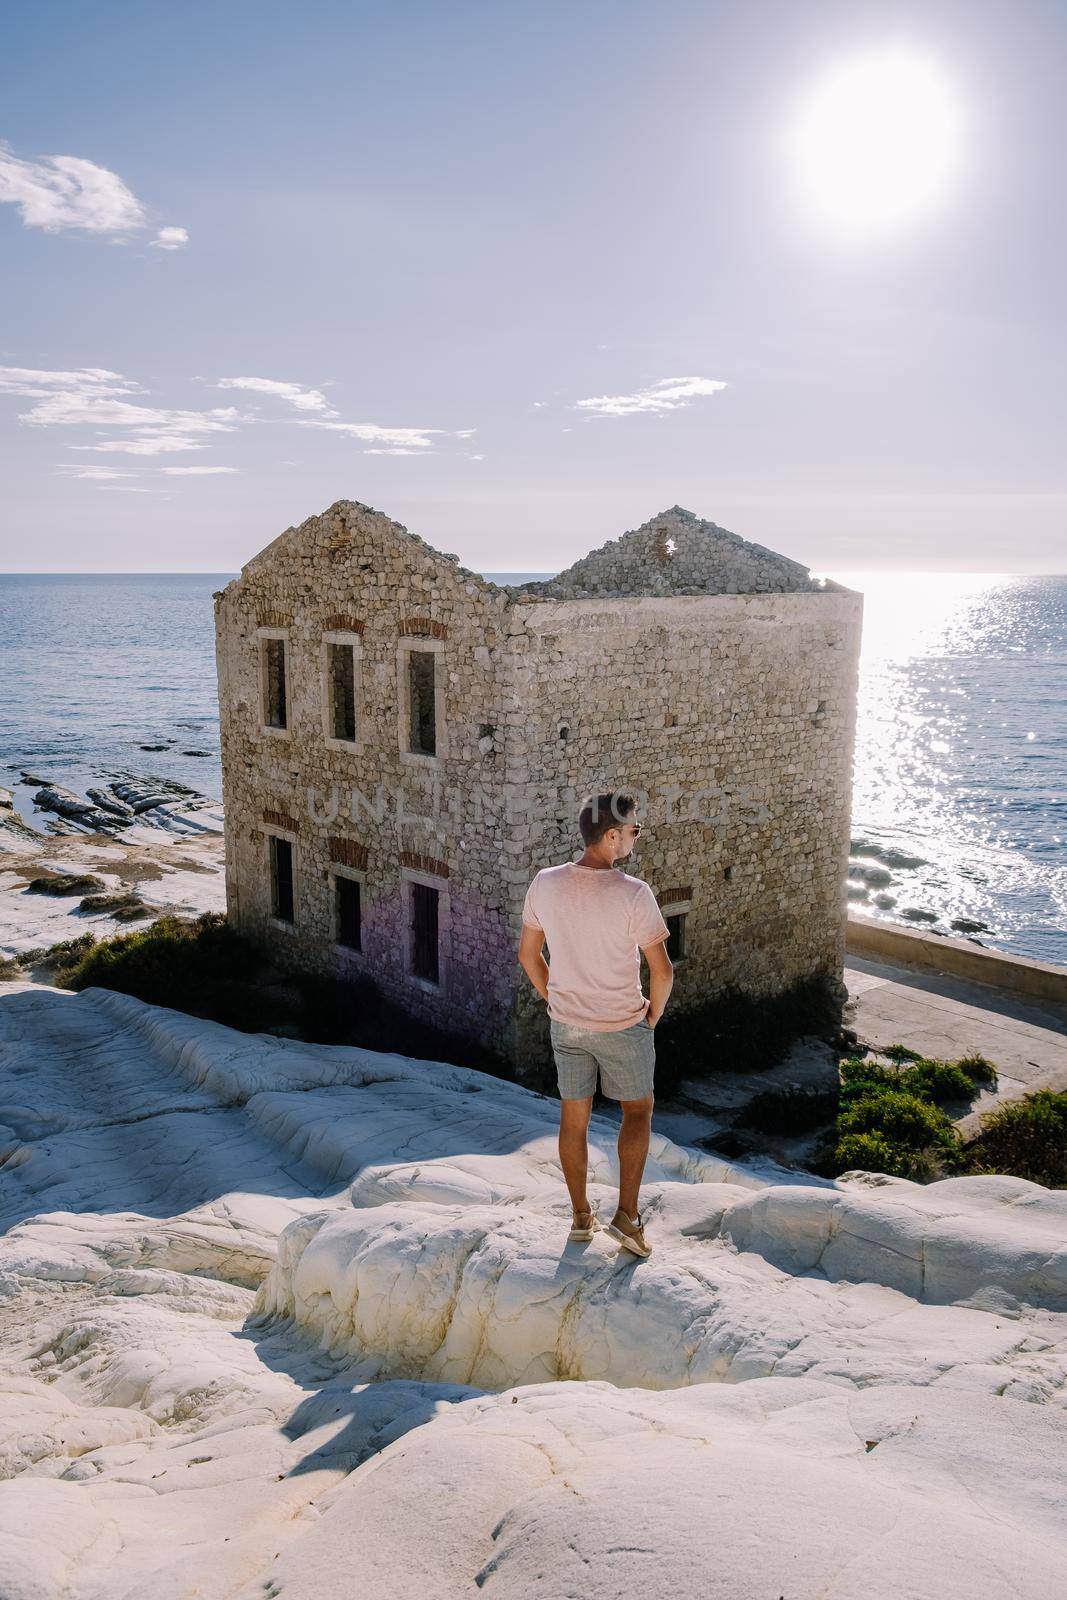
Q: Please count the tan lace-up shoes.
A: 2